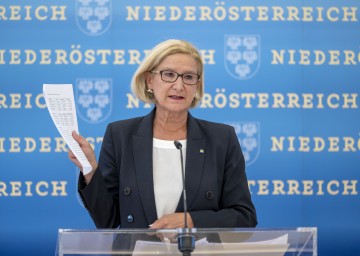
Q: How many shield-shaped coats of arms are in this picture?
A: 4